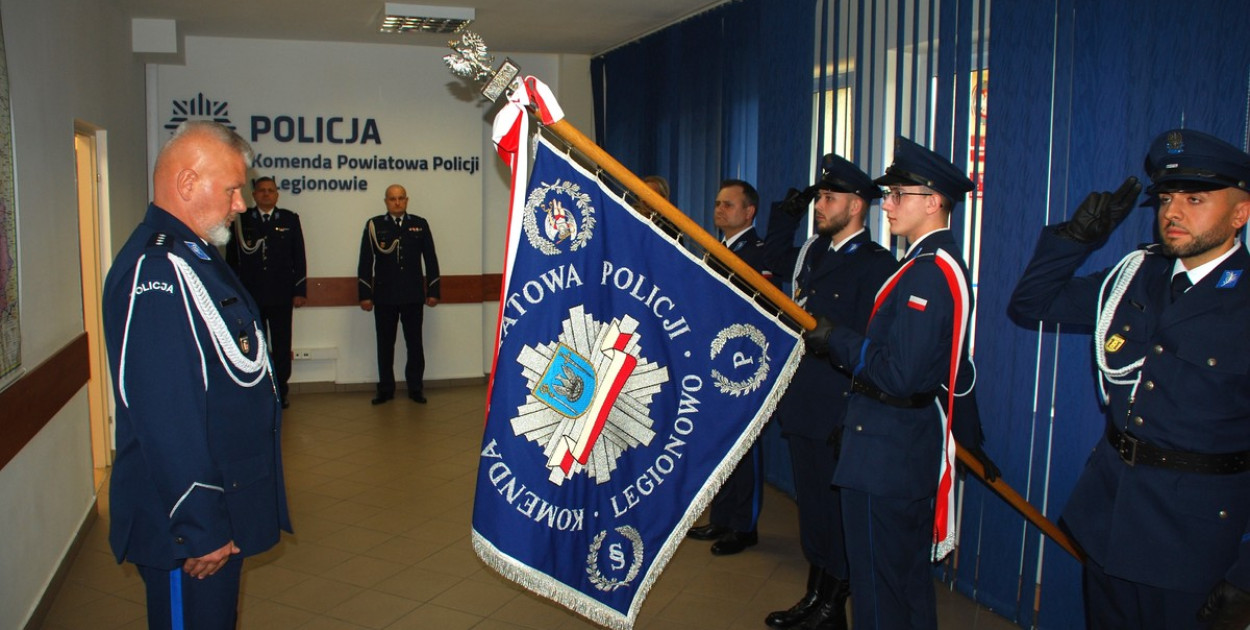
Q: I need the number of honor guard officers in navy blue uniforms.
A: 3